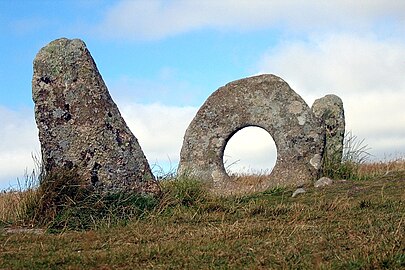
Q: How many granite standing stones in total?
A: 3